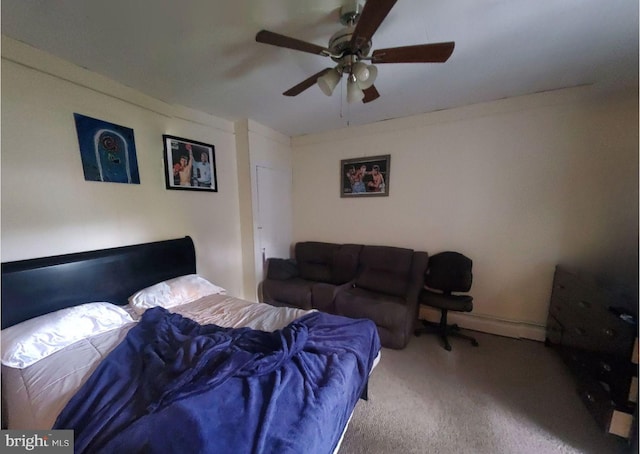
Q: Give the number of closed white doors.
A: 1